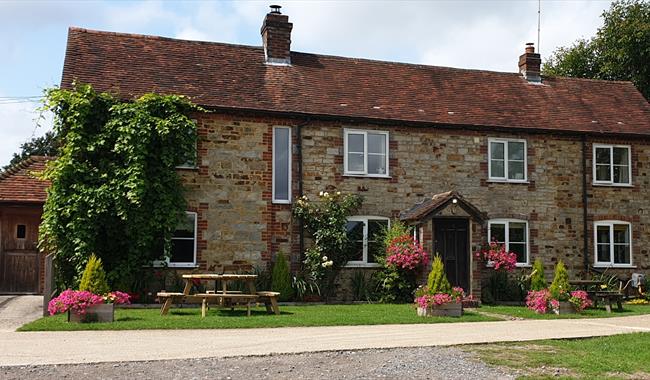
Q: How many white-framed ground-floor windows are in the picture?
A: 4